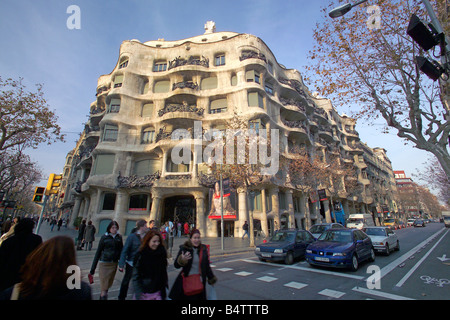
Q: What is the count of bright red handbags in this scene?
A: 1